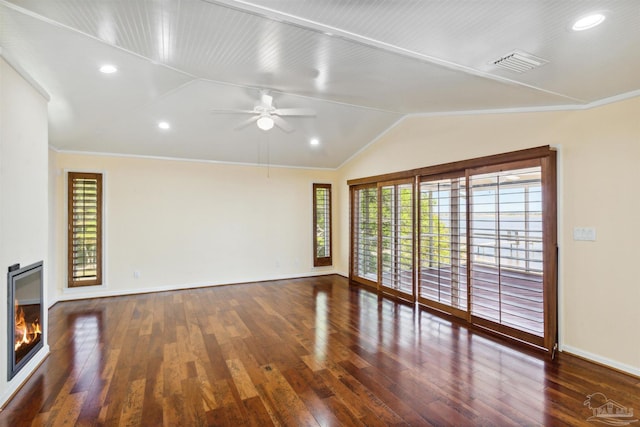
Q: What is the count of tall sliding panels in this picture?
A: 4